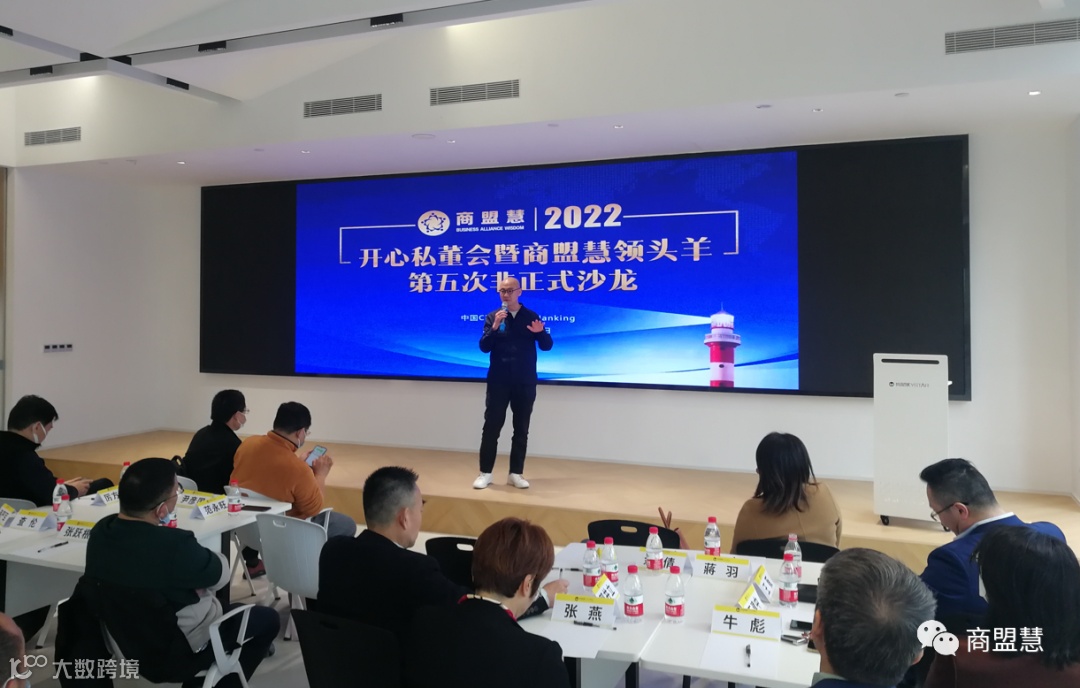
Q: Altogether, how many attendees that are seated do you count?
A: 11